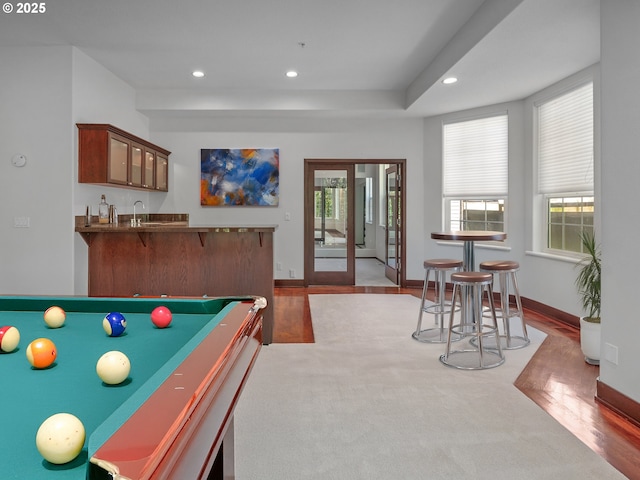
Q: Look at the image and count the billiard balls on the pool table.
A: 7